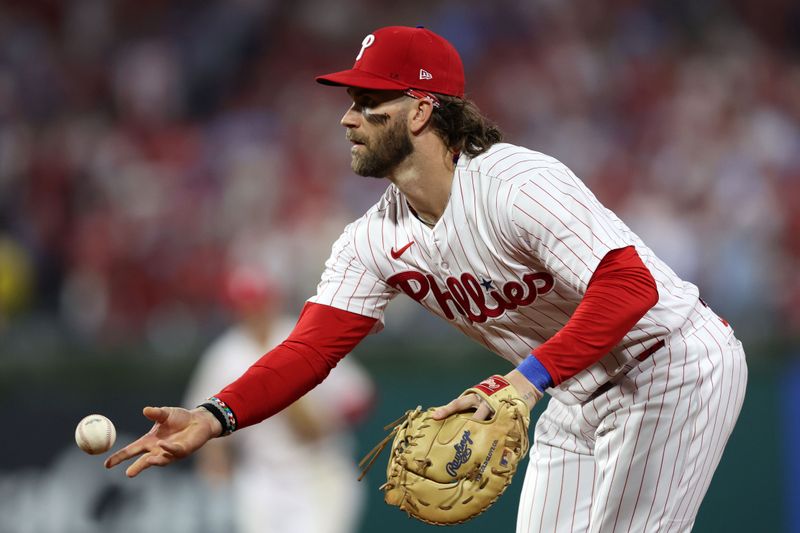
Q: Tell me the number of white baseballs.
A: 1